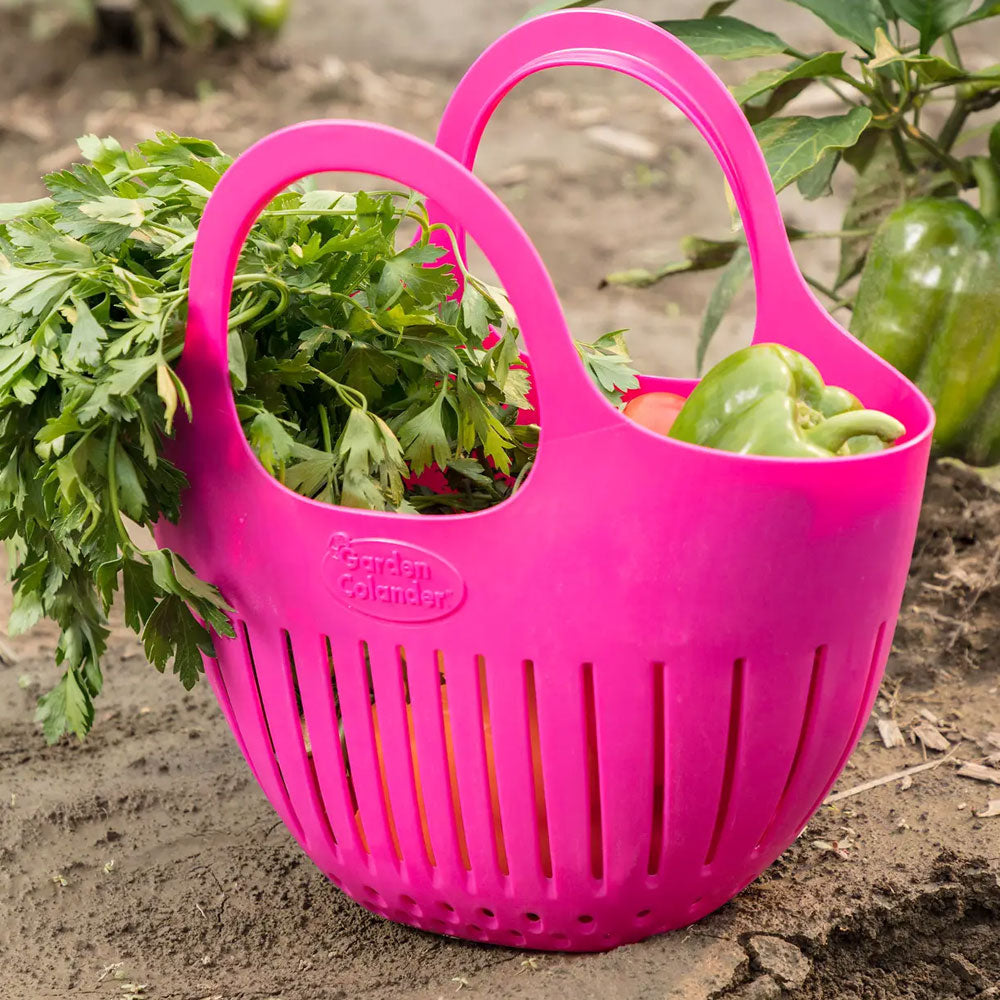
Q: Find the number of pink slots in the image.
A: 14